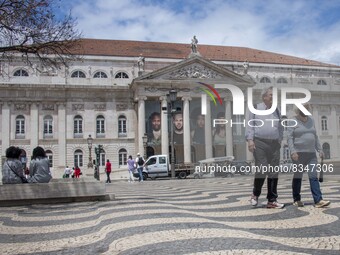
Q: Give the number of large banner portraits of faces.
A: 4